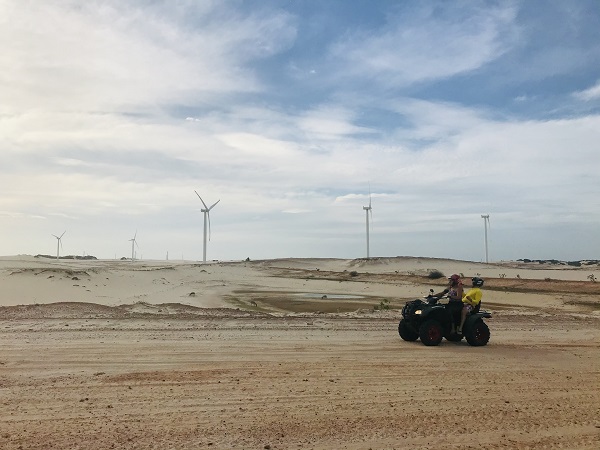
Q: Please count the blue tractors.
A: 0